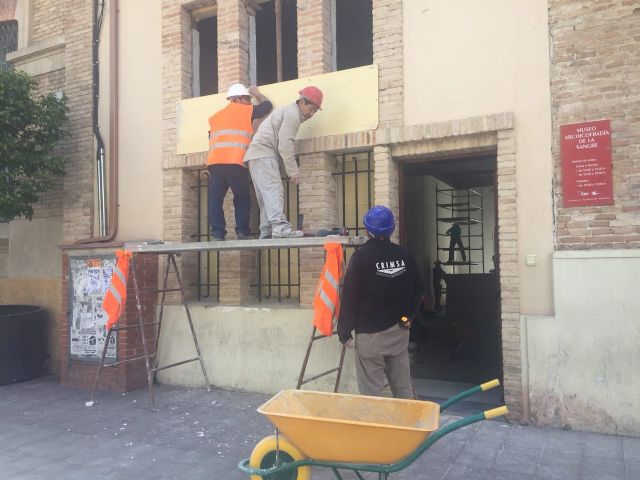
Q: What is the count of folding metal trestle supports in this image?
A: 2